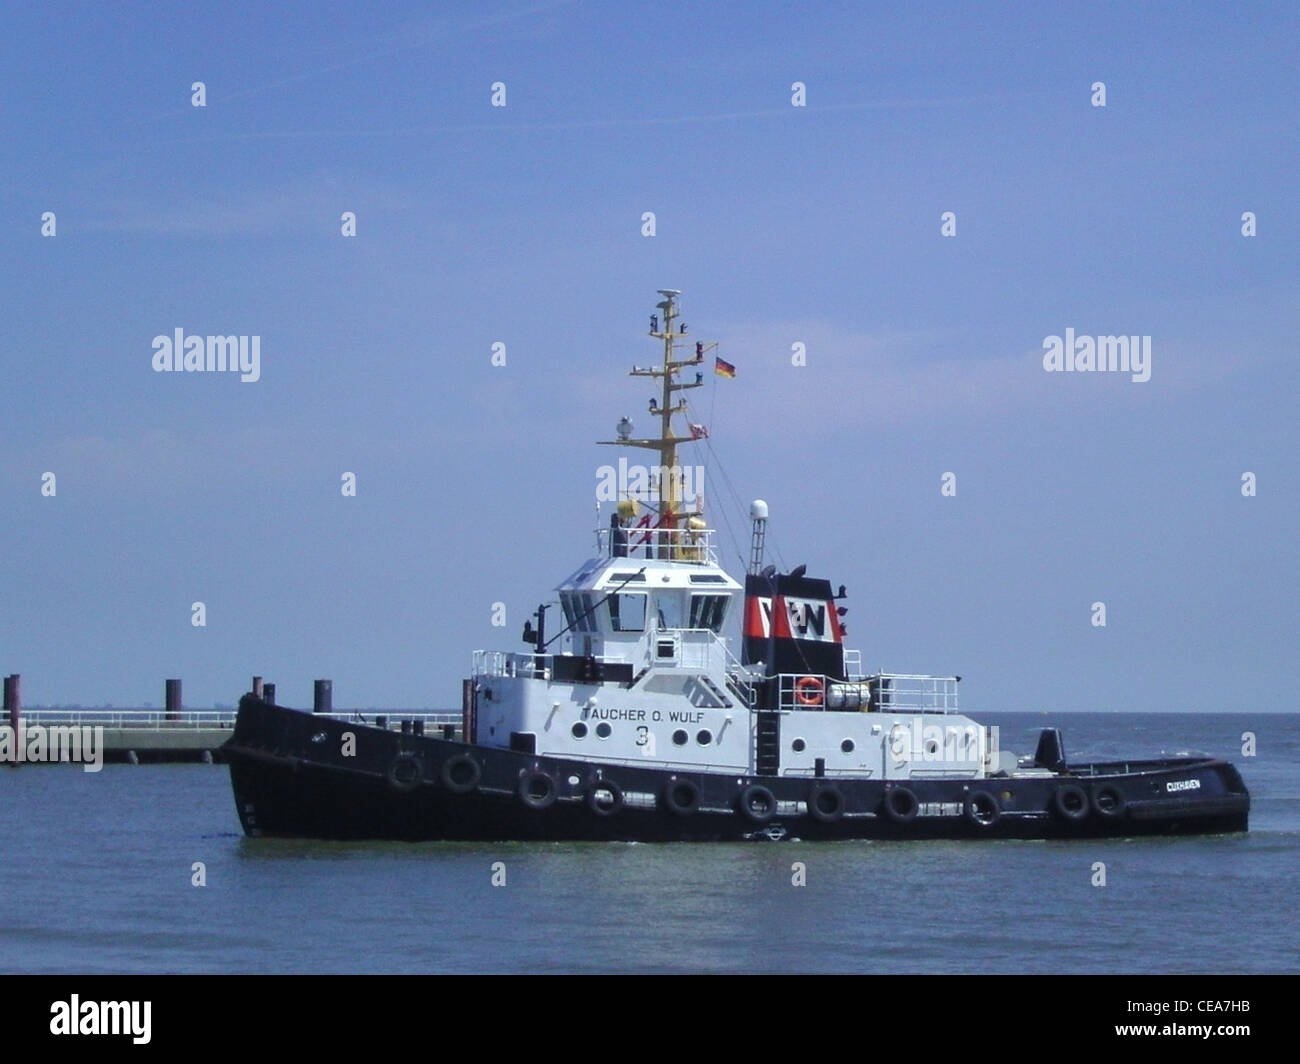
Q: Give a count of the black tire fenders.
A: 11